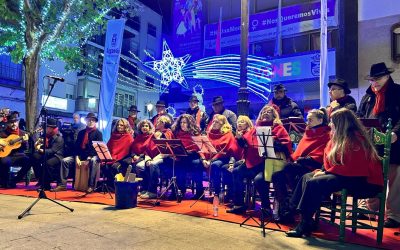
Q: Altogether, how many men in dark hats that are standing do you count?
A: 7